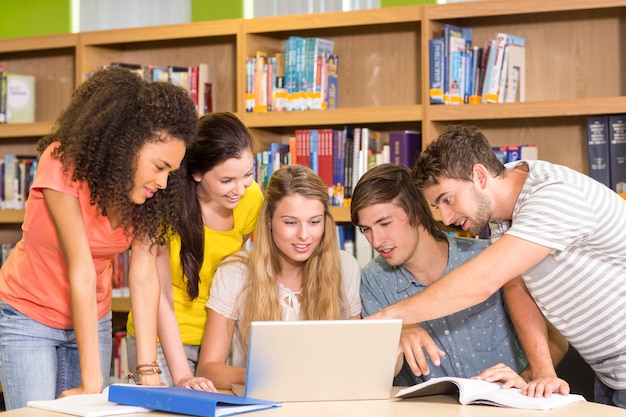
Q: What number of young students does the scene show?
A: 5